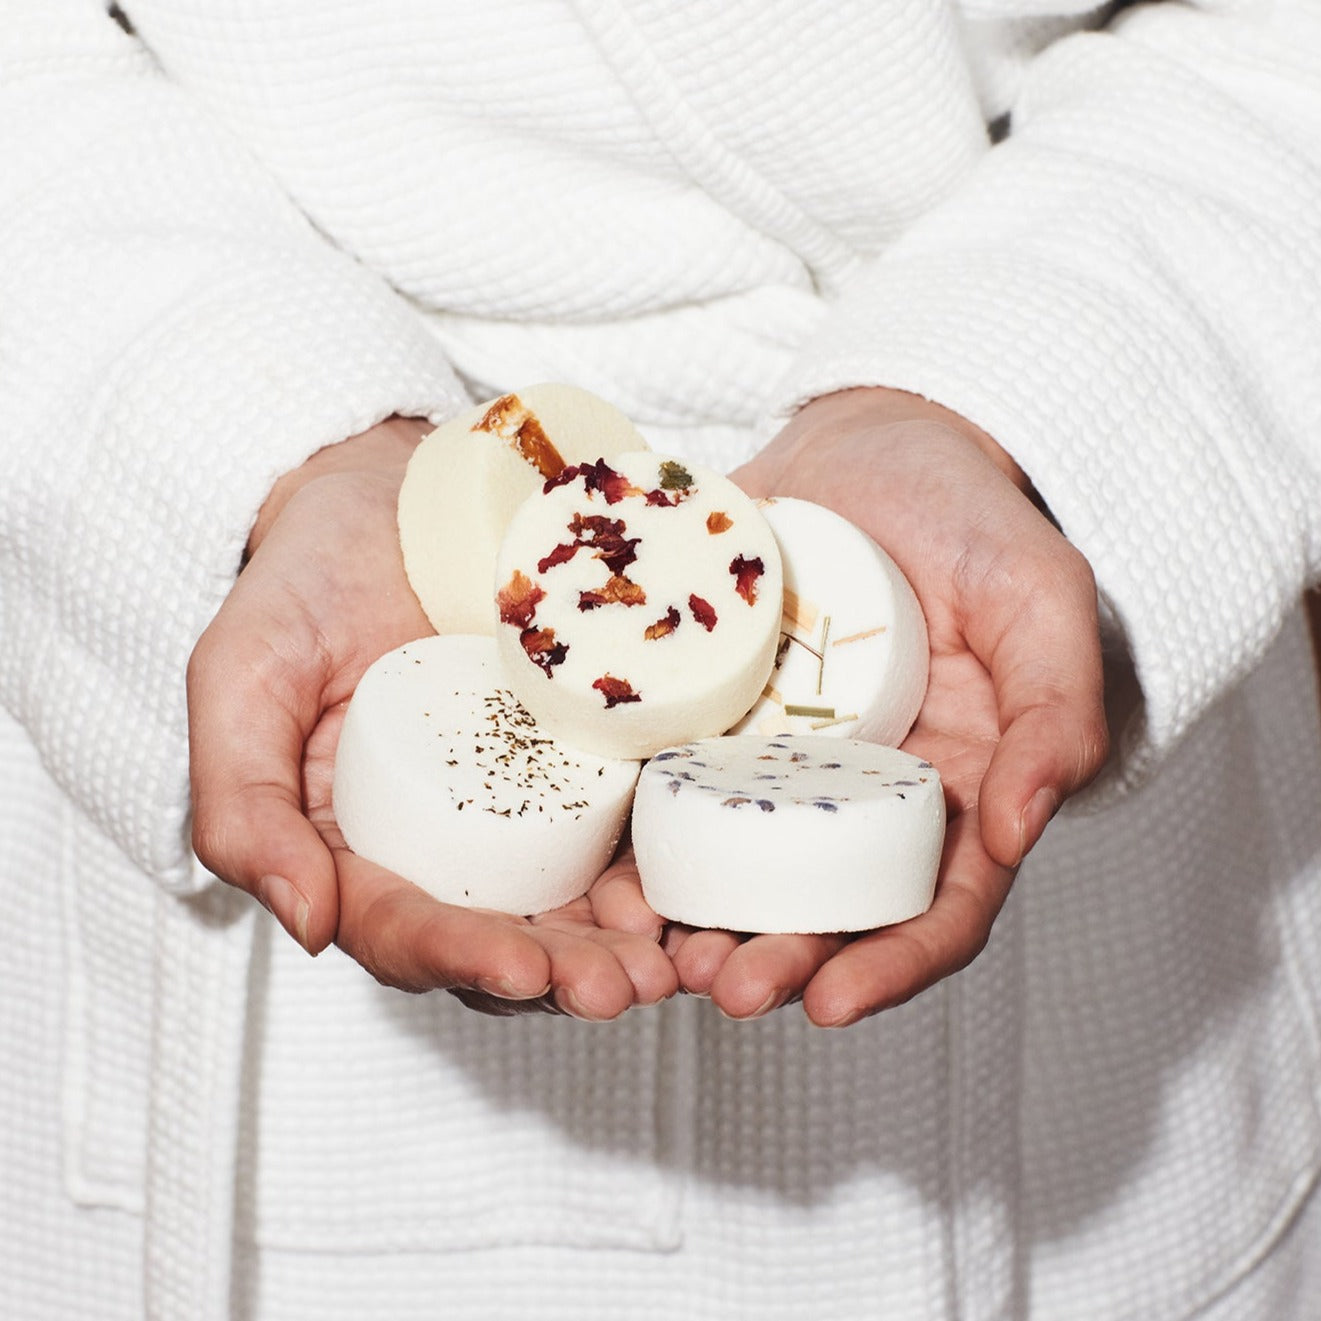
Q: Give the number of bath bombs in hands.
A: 5